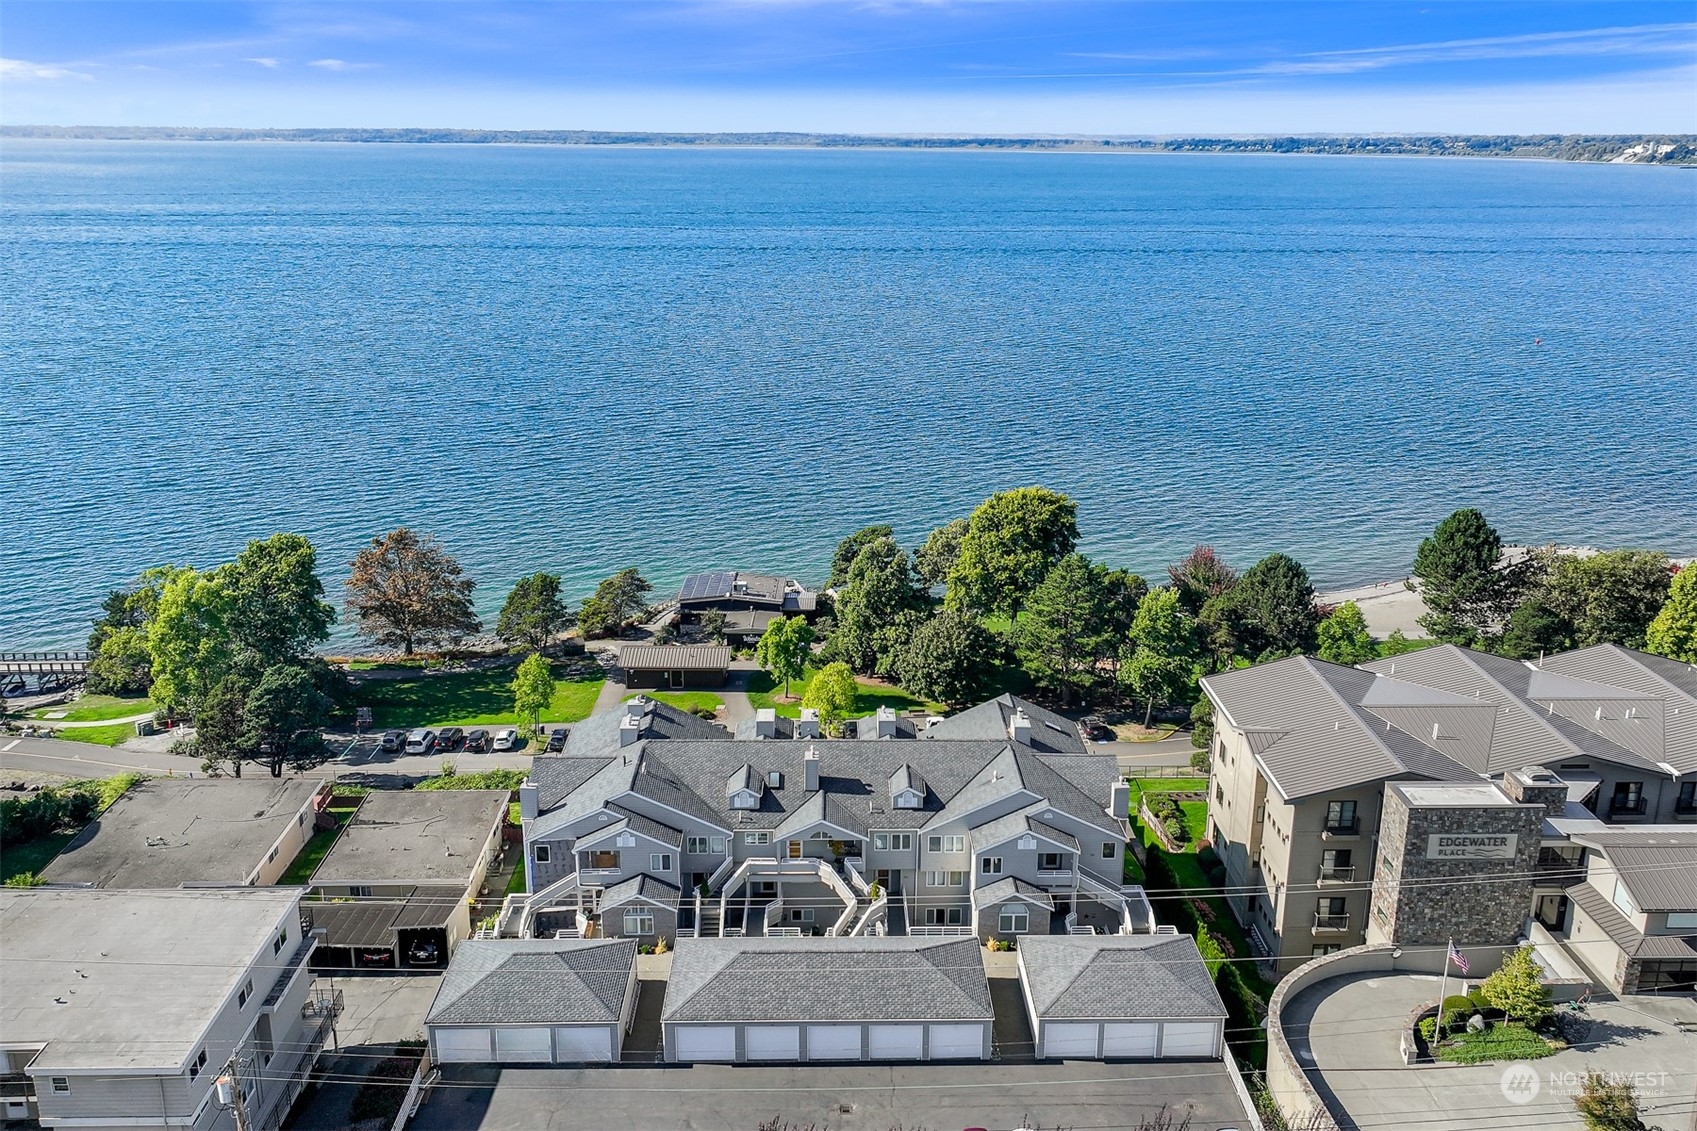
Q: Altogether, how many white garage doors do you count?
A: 11